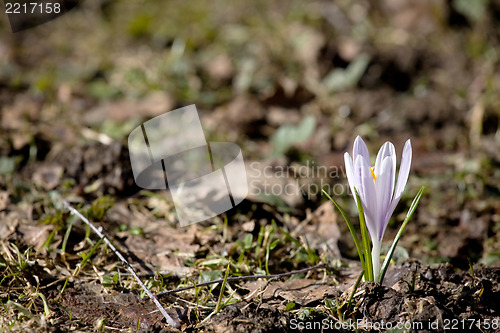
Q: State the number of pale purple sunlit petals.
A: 6